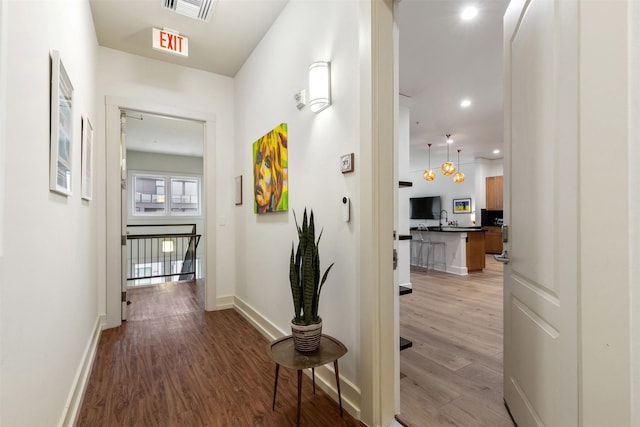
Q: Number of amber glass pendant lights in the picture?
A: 3